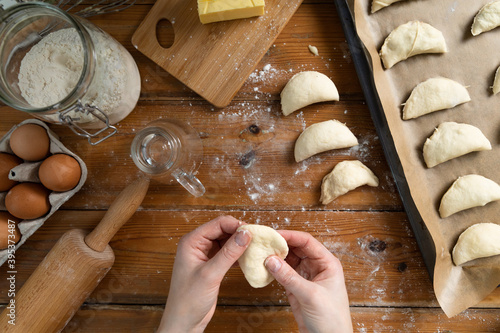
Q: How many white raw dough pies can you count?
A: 12